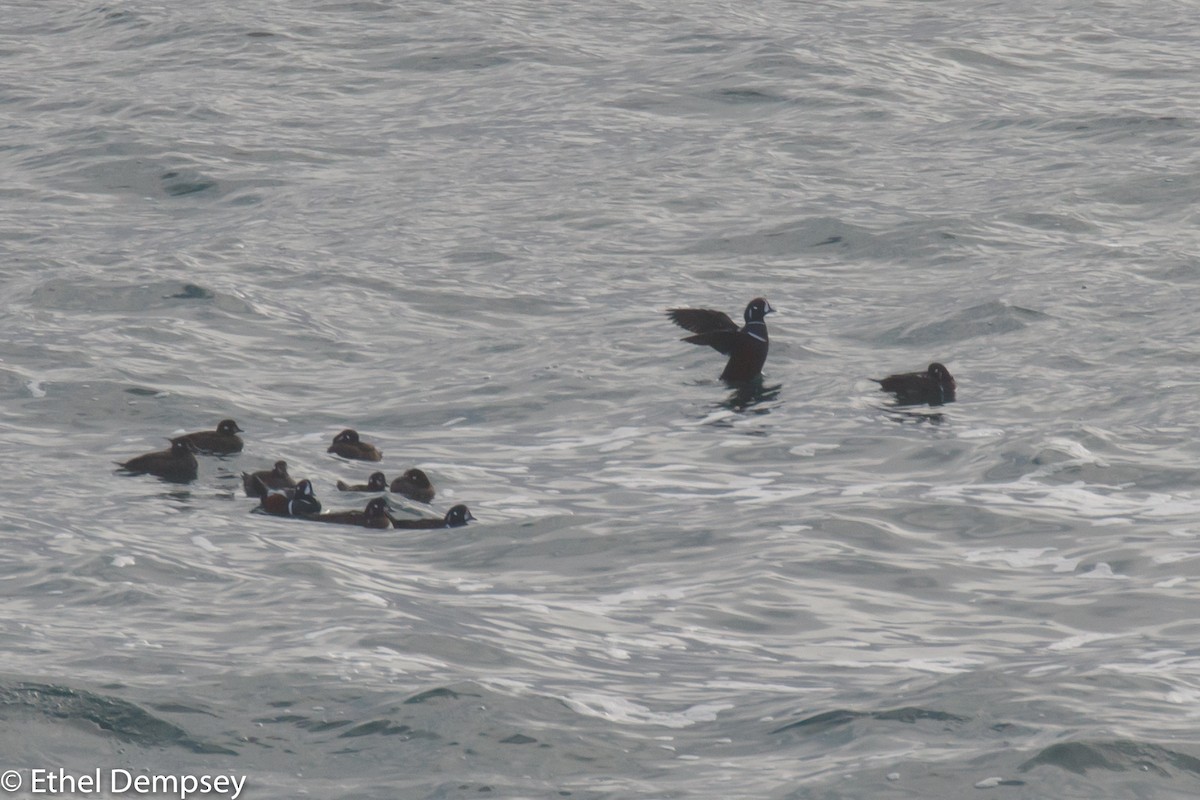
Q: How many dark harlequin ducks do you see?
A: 11